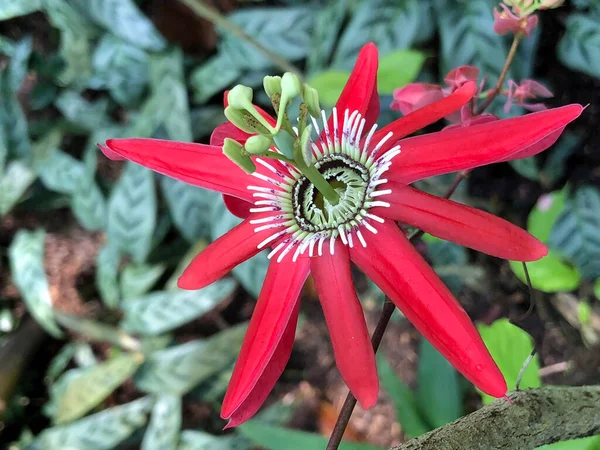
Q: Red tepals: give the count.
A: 10